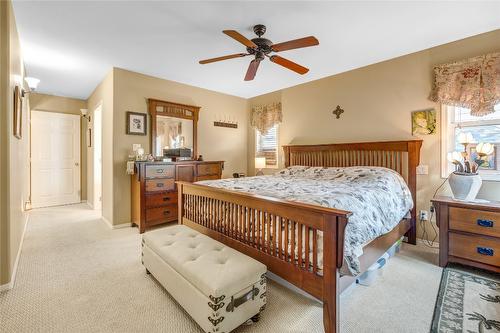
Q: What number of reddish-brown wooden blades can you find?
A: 5